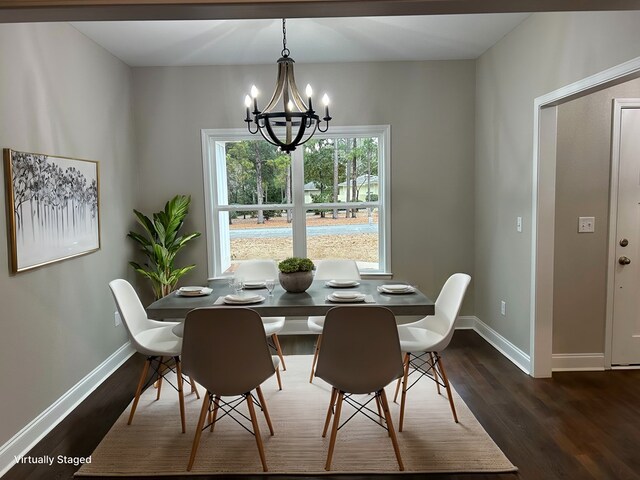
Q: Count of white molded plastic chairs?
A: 6